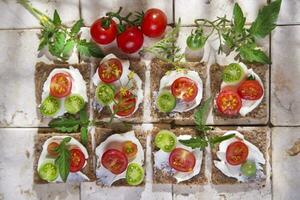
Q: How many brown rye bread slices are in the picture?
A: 8